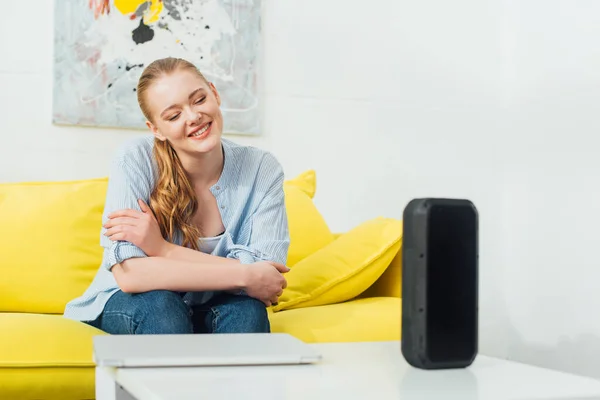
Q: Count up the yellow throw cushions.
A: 2